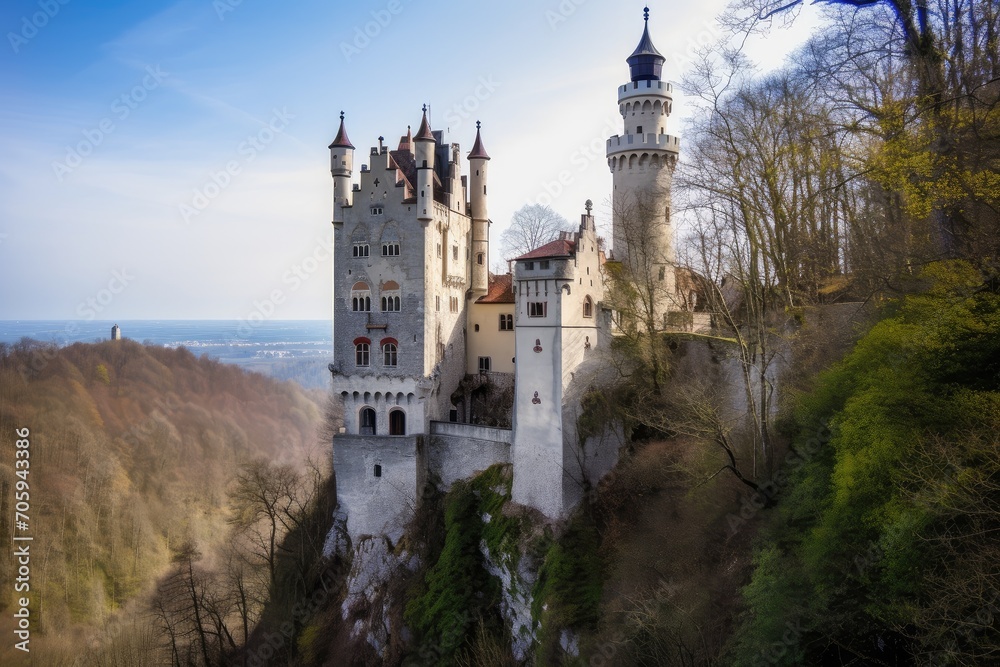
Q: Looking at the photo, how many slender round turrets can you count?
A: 3